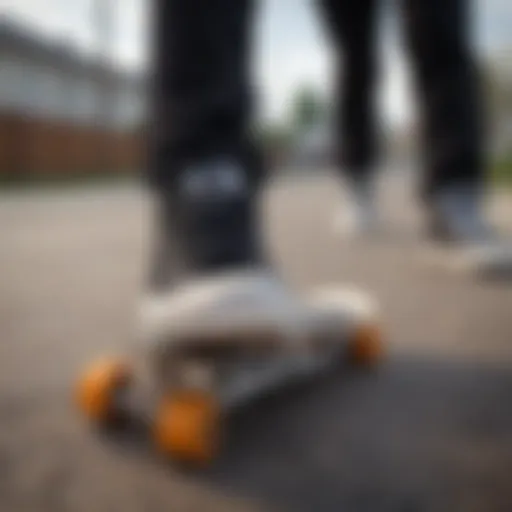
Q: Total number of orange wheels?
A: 3